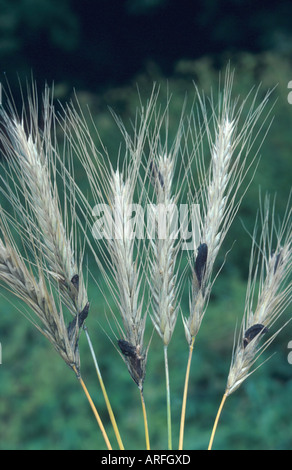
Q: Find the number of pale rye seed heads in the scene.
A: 6